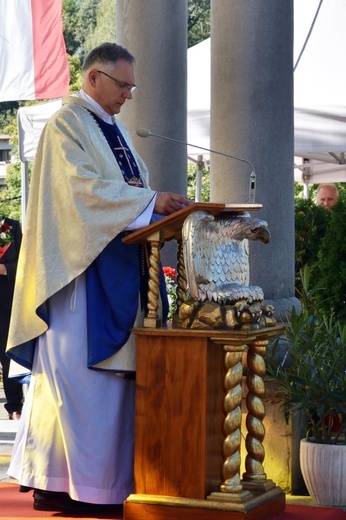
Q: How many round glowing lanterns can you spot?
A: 0